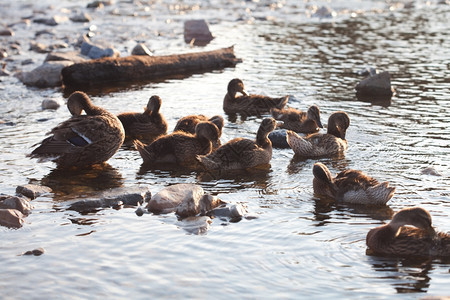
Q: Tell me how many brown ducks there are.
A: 10